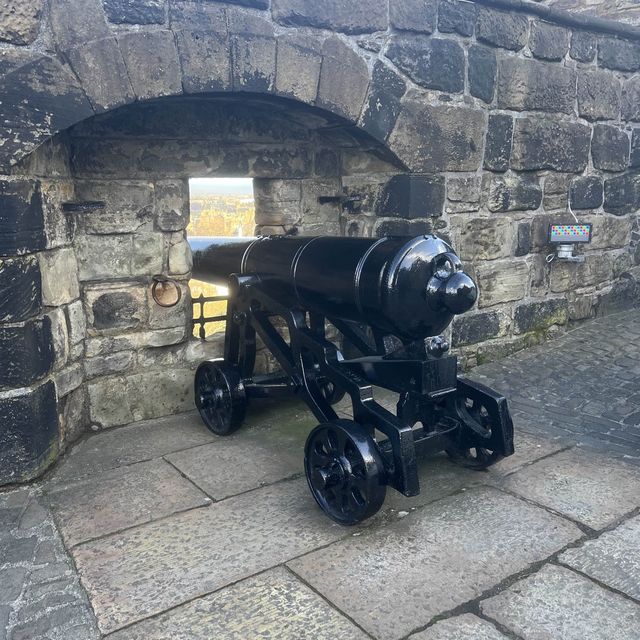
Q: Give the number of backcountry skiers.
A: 0